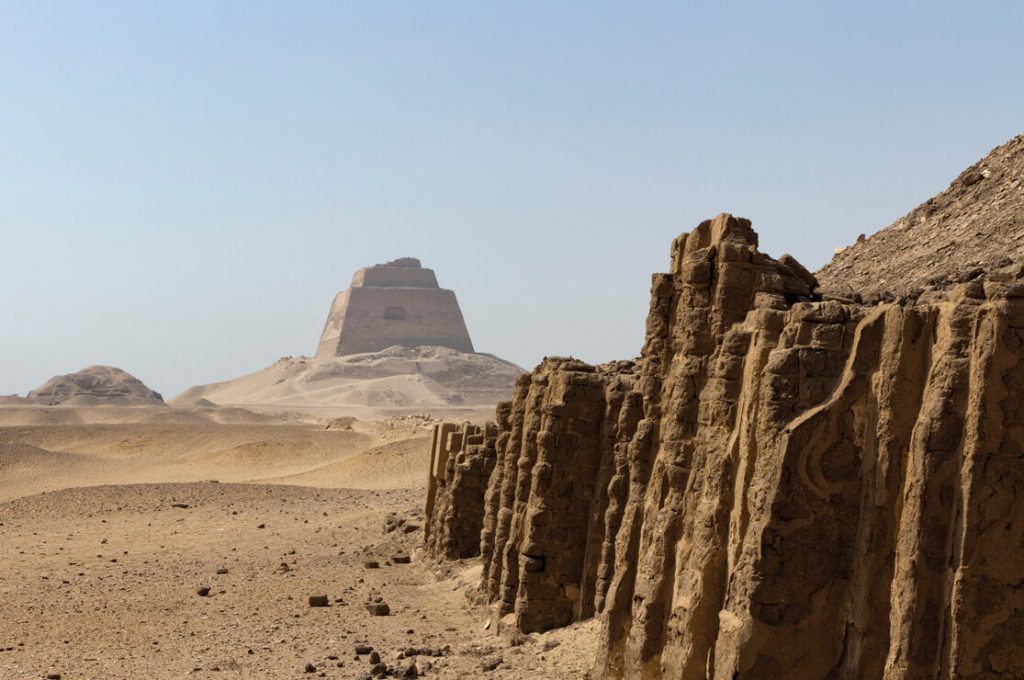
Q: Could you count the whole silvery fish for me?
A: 0